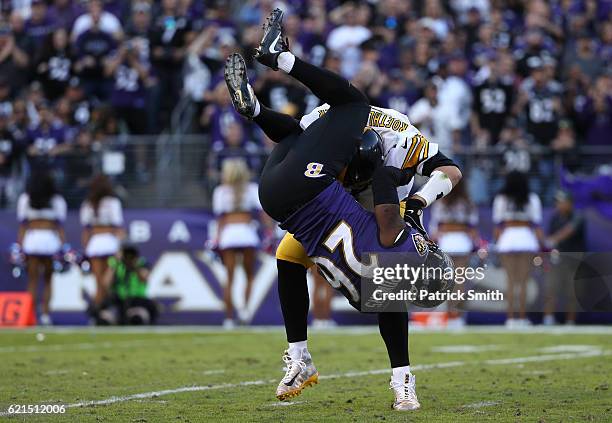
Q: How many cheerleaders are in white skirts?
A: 5